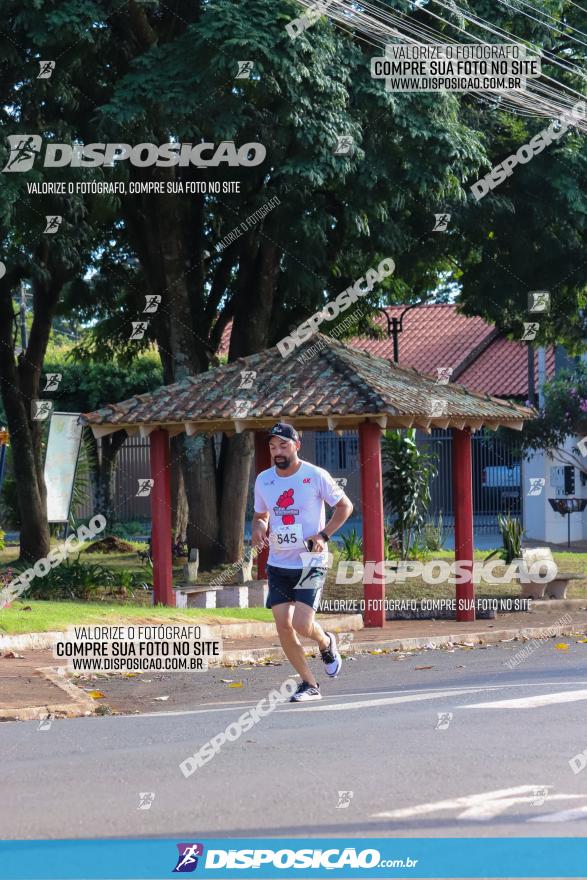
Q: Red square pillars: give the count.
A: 4